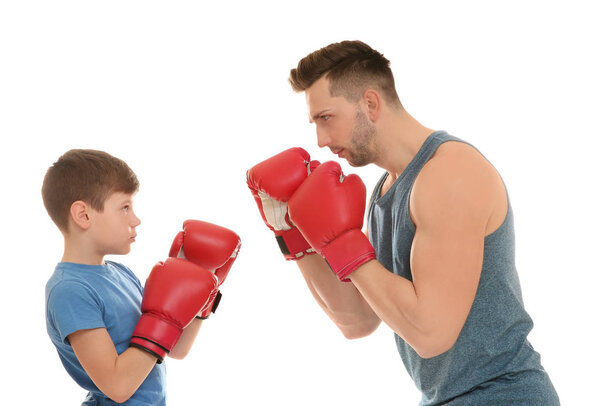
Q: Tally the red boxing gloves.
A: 4